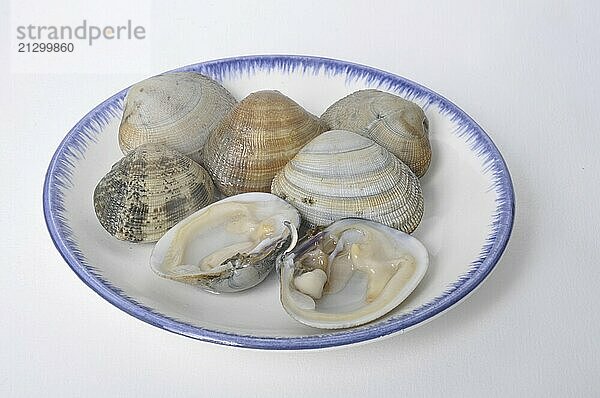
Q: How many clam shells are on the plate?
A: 7